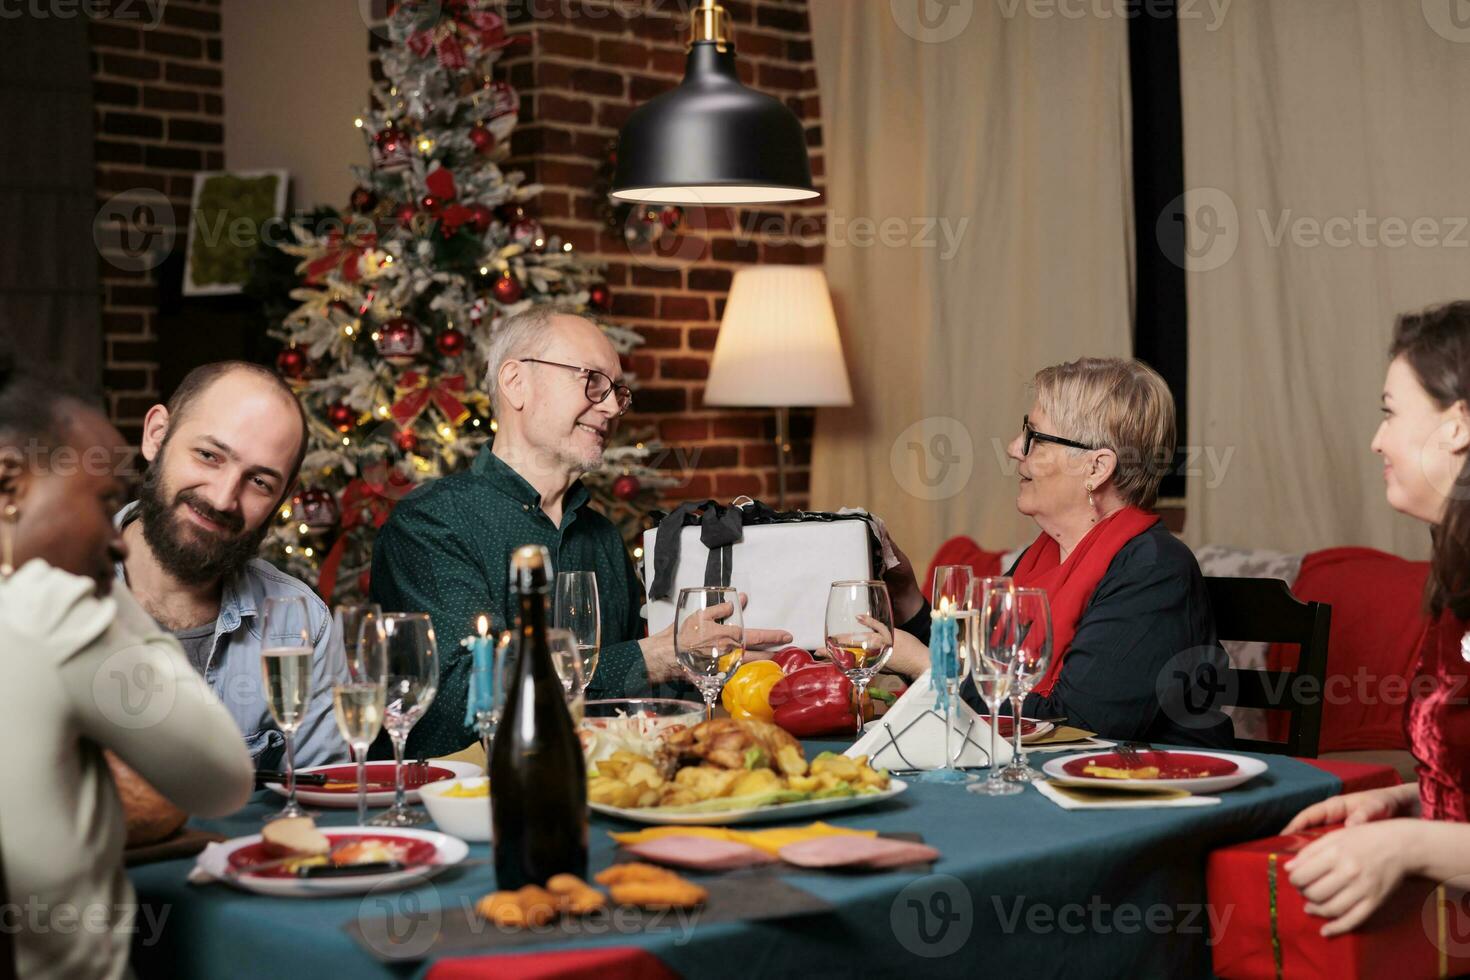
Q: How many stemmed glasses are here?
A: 10